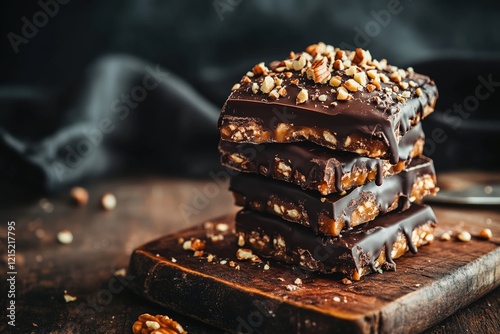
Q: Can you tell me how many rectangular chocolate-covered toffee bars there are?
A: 4